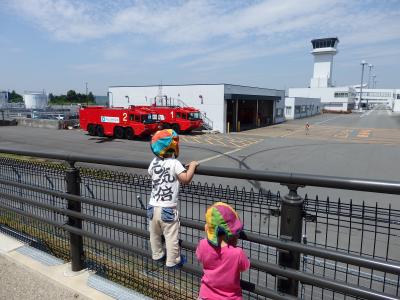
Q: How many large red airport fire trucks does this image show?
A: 2